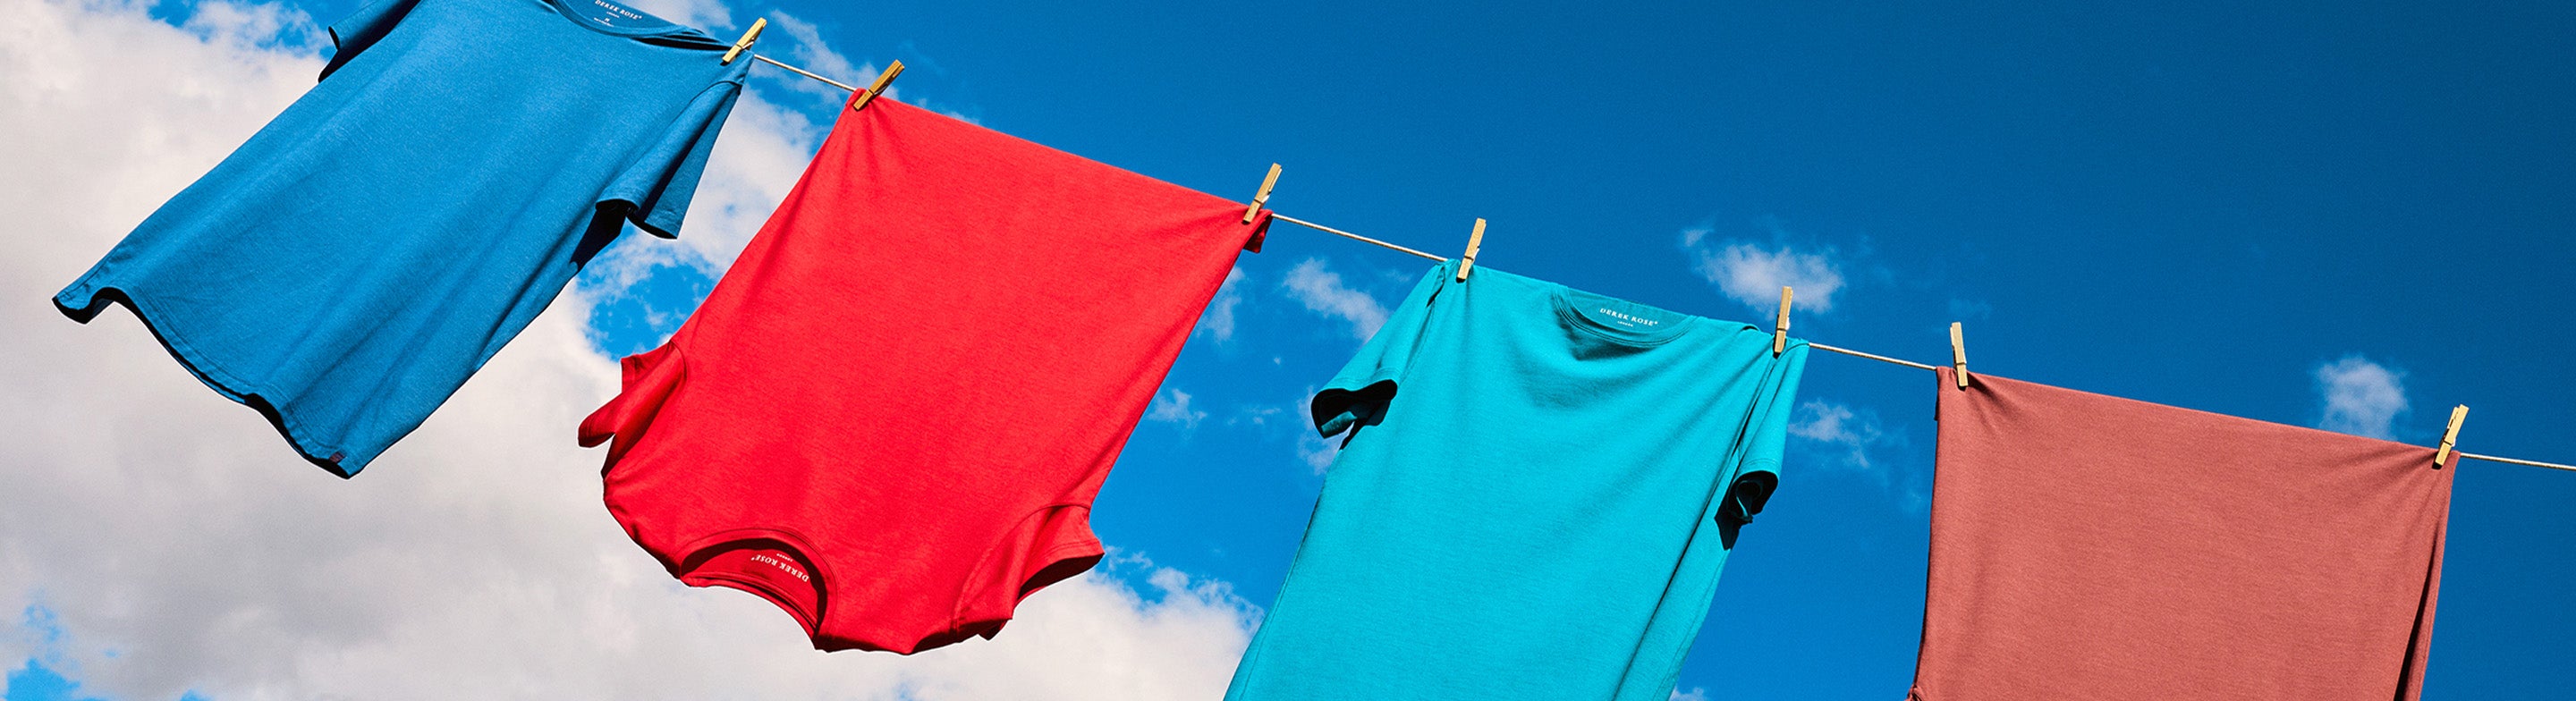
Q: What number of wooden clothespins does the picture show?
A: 7